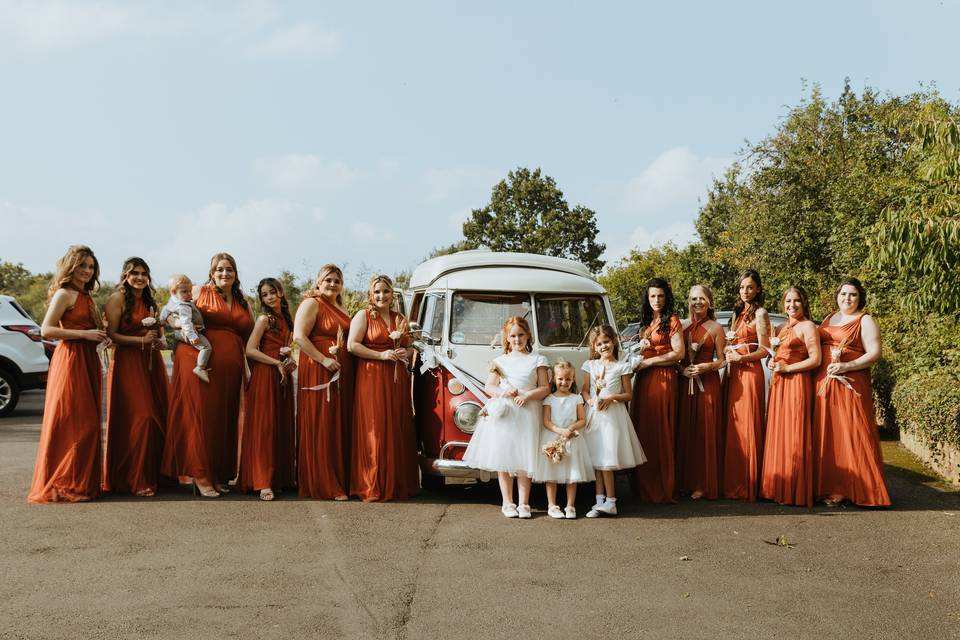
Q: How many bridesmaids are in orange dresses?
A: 11